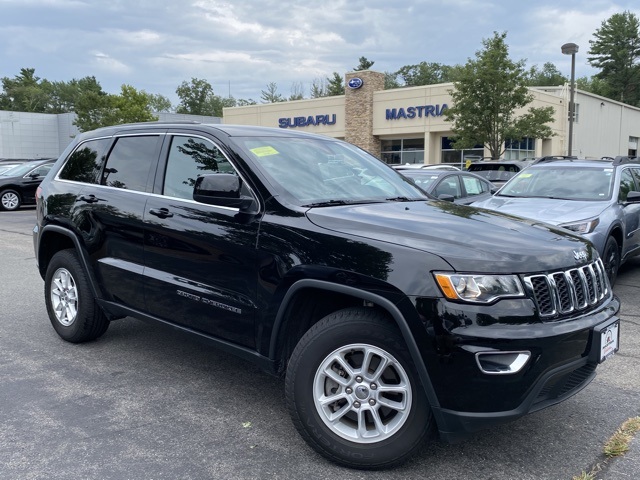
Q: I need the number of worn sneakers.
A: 0